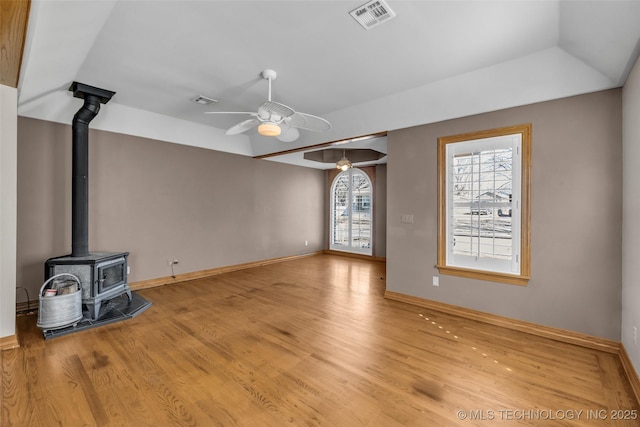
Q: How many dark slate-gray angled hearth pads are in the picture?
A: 1